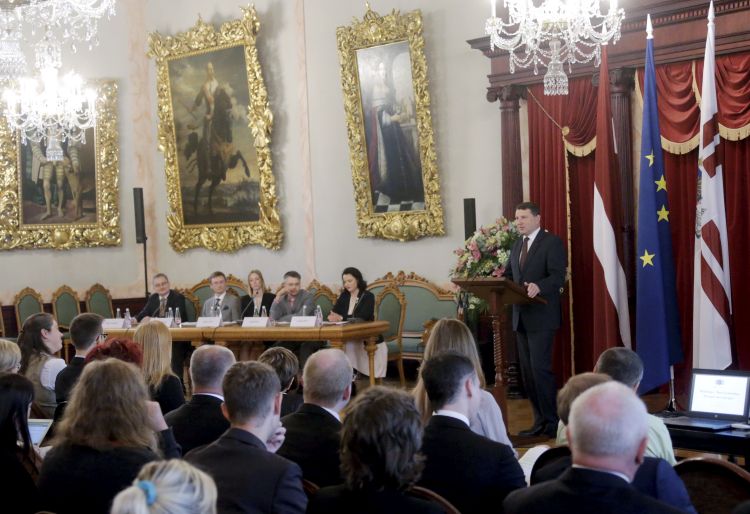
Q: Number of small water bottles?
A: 10